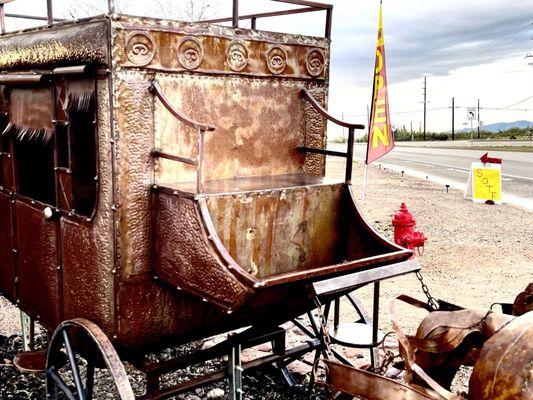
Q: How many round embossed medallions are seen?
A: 5